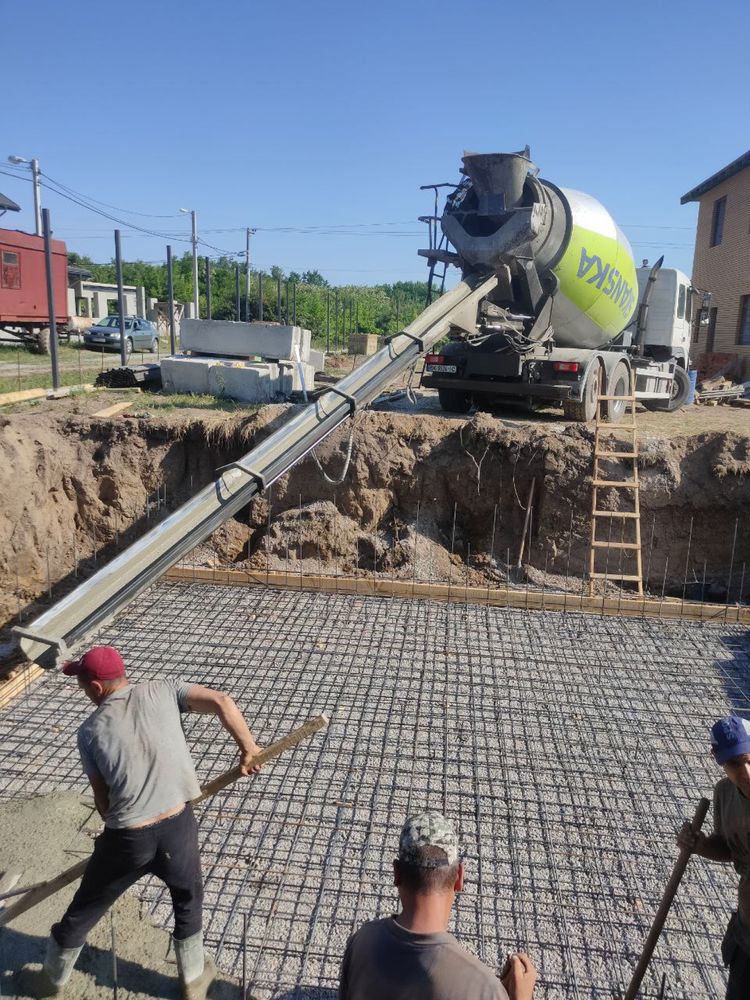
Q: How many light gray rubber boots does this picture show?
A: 2